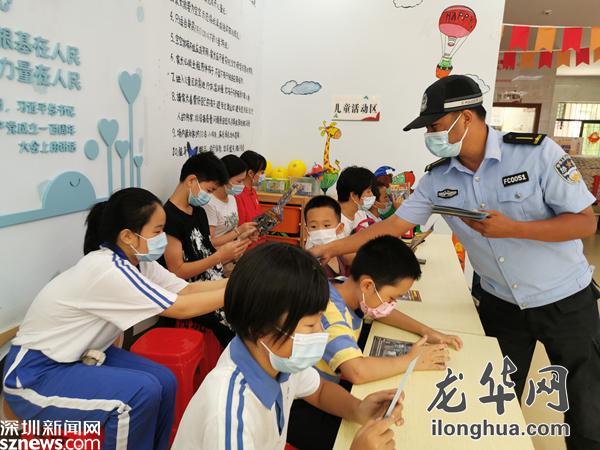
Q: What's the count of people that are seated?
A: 9